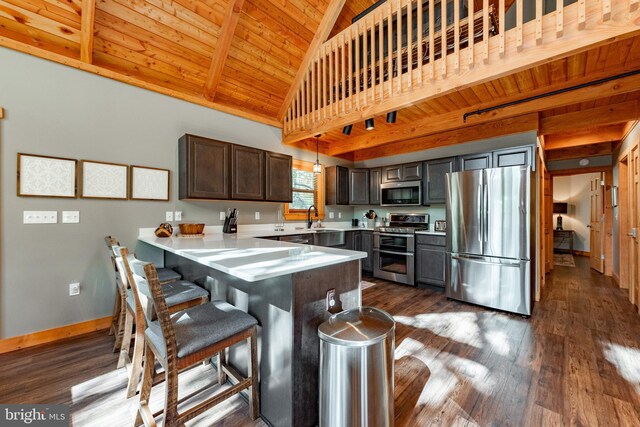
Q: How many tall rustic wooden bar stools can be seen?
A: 3